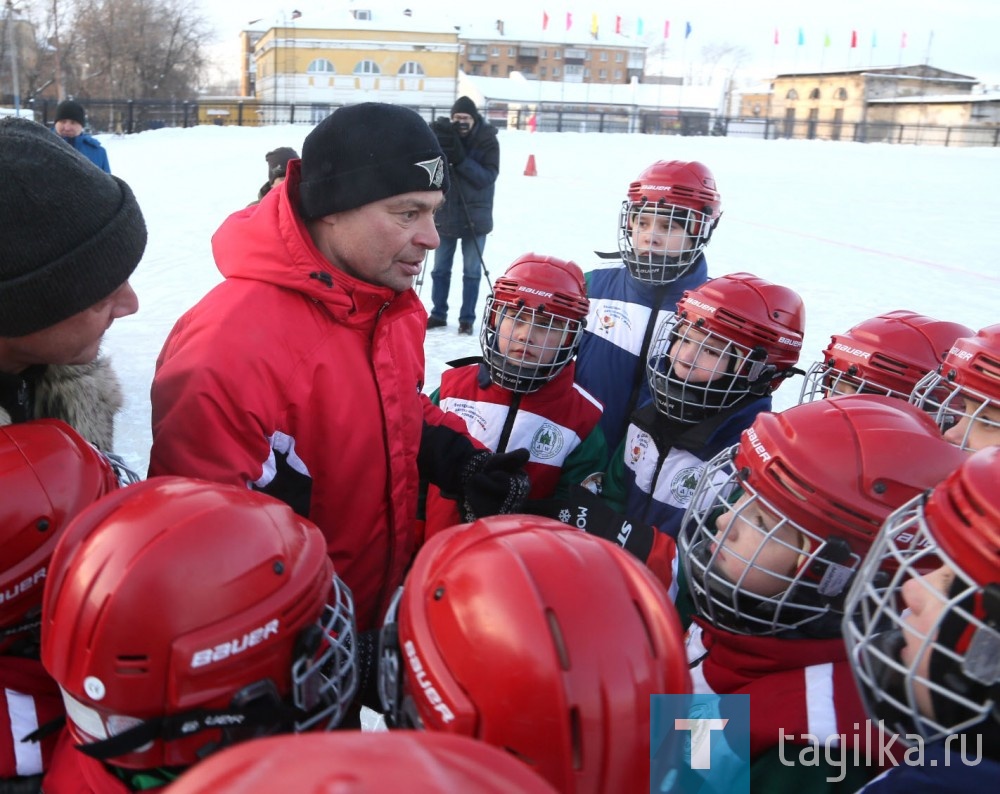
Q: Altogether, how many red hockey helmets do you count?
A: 11